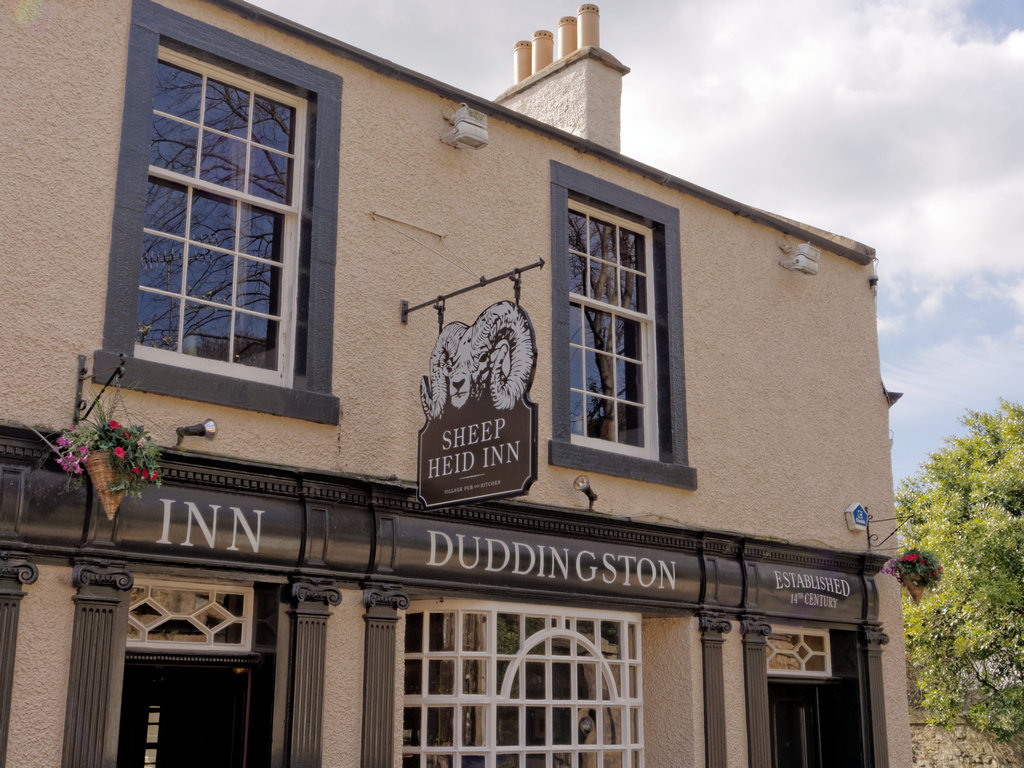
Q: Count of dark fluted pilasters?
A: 7